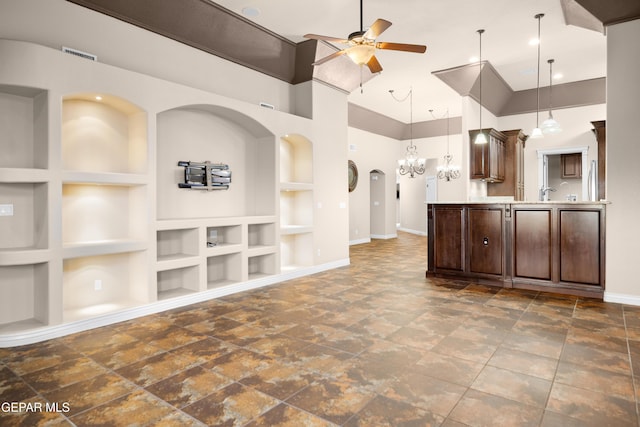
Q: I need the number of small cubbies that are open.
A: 6